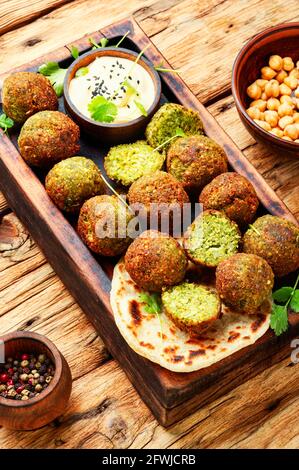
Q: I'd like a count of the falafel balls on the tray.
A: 14